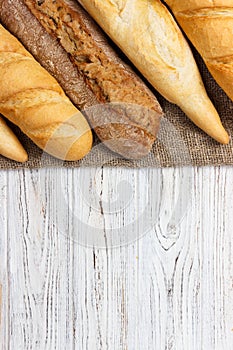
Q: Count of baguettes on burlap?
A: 5